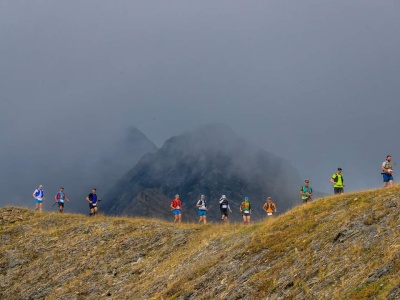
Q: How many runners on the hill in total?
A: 11